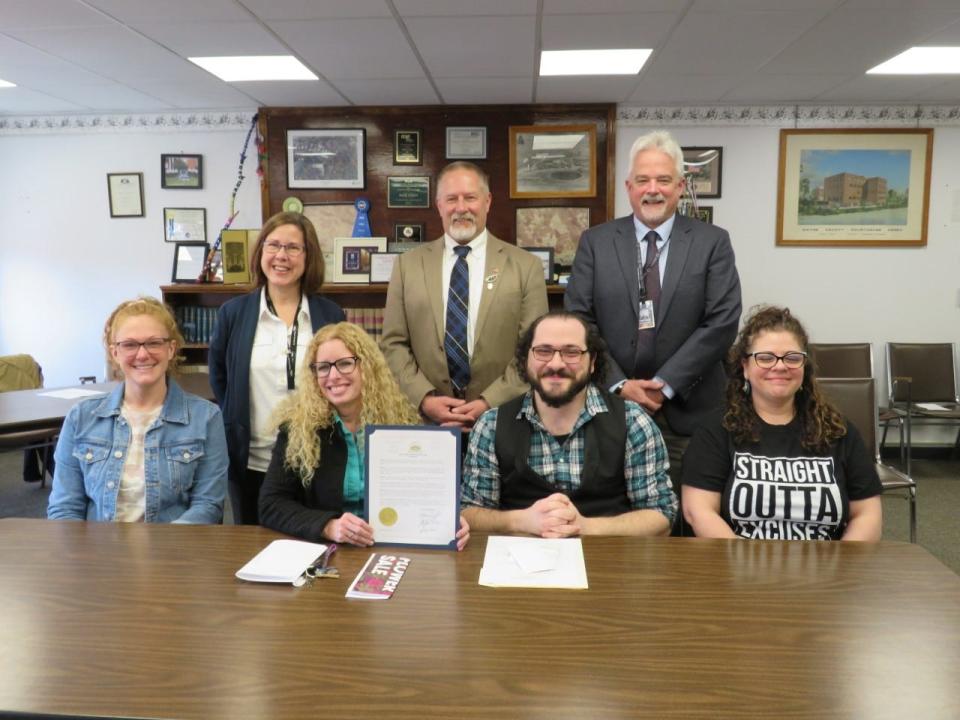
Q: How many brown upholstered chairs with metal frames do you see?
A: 3